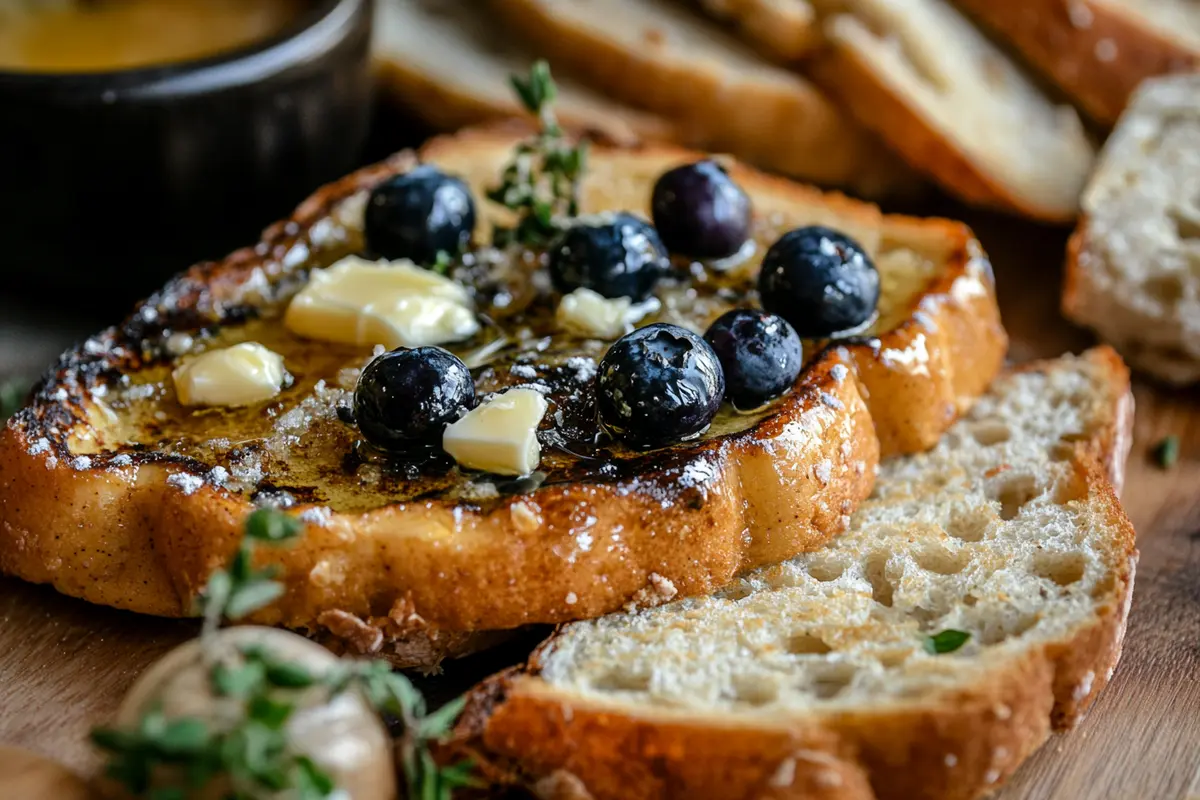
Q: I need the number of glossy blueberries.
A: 7